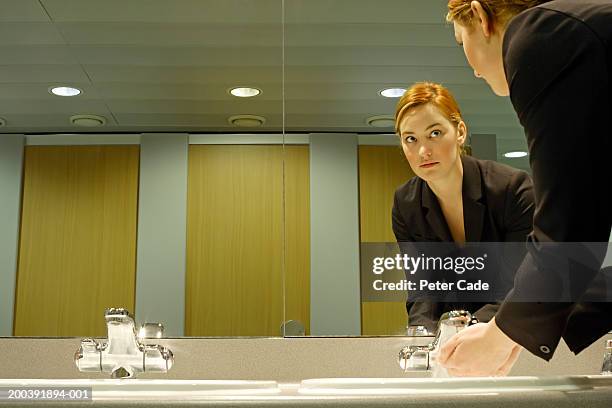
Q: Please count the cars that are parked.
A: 0